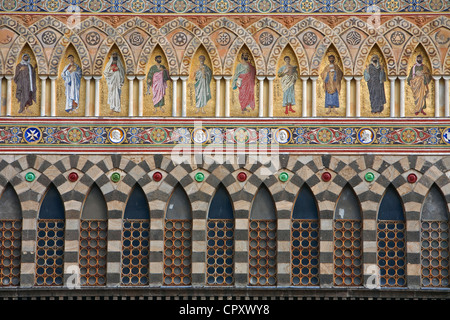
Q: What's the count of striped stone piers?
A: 10